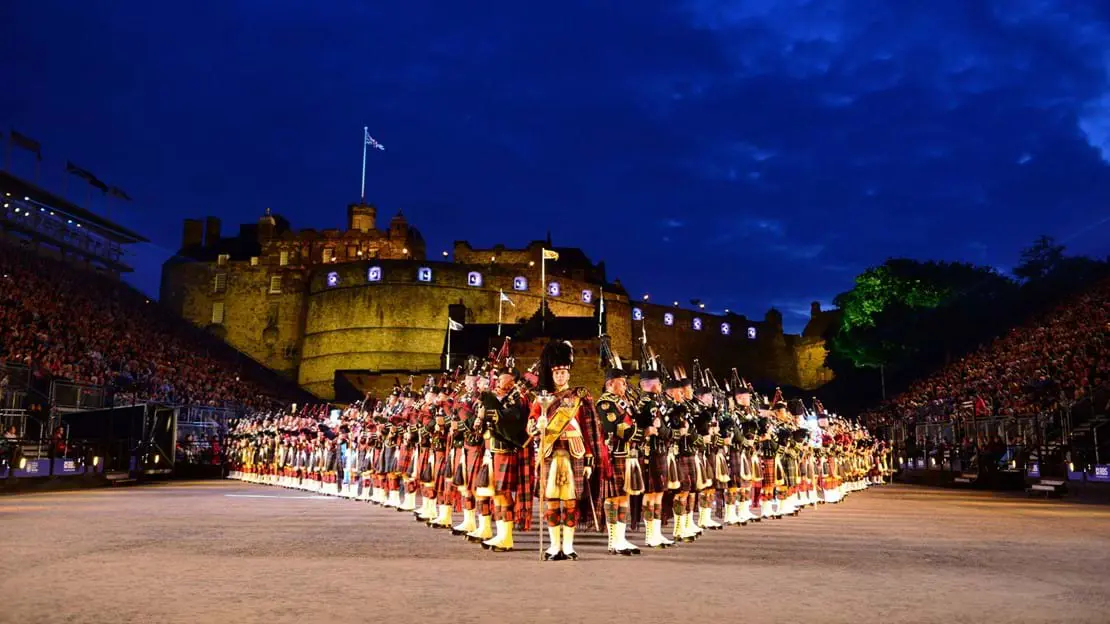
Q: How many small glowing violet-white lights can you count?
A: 12